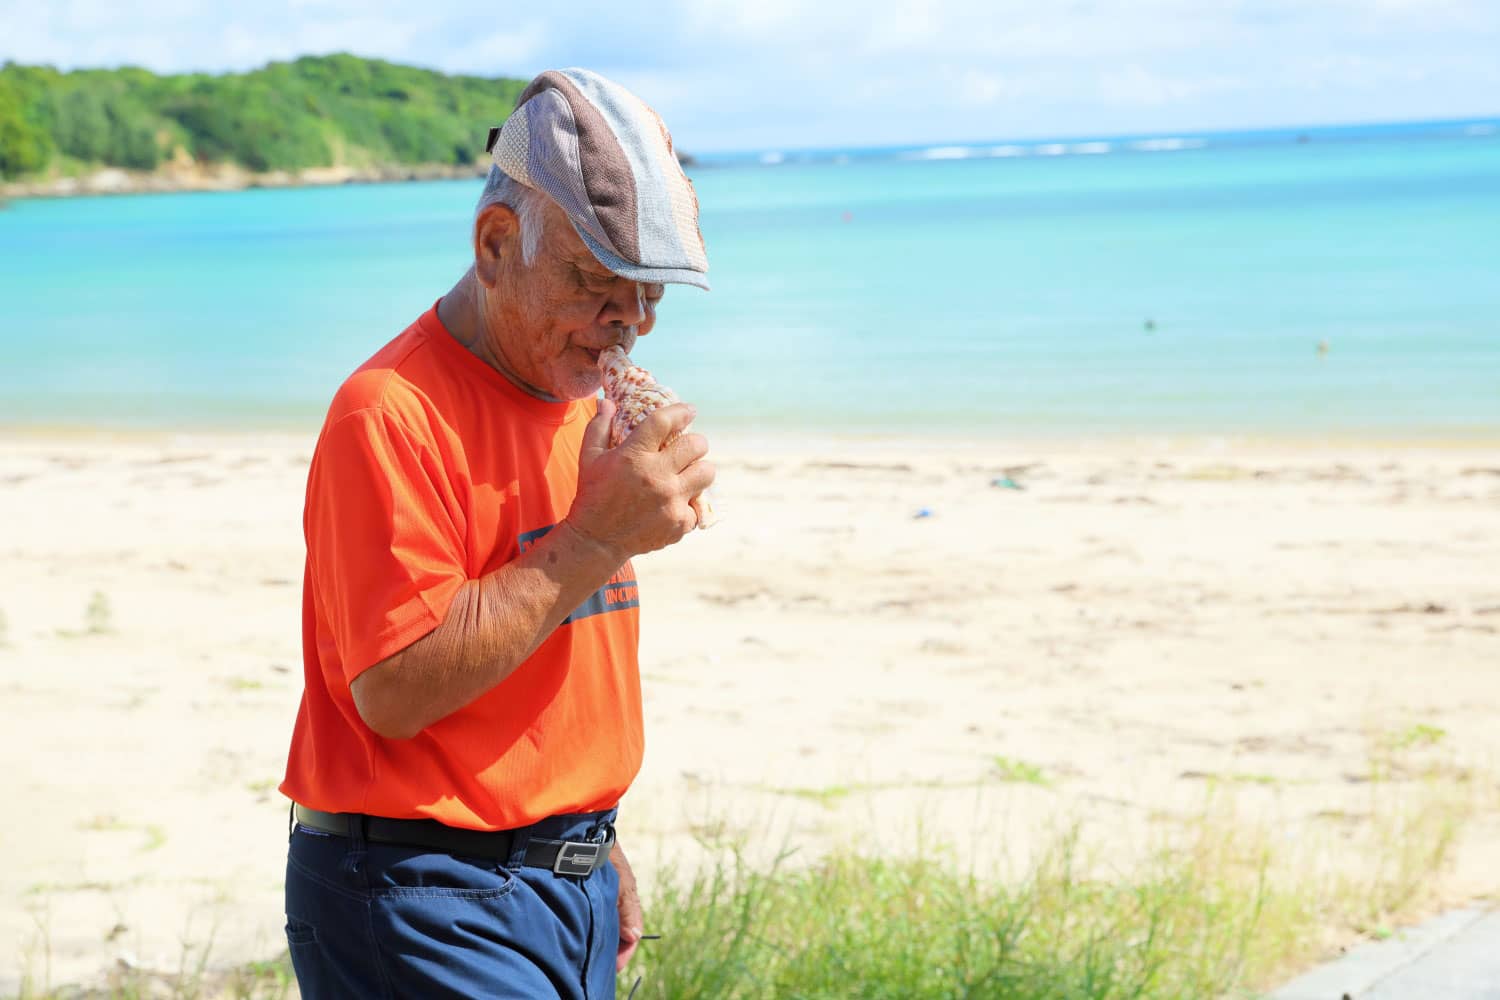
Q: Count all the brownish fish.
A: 0